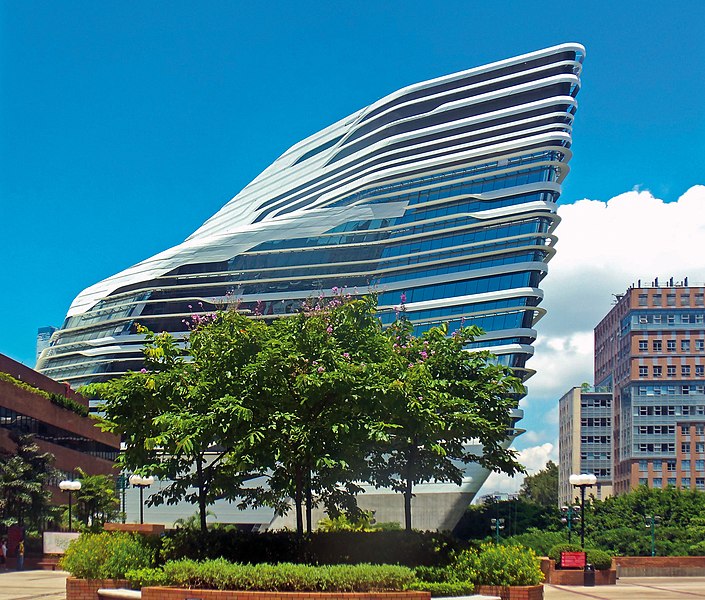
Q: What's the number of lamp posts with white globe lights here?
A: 3